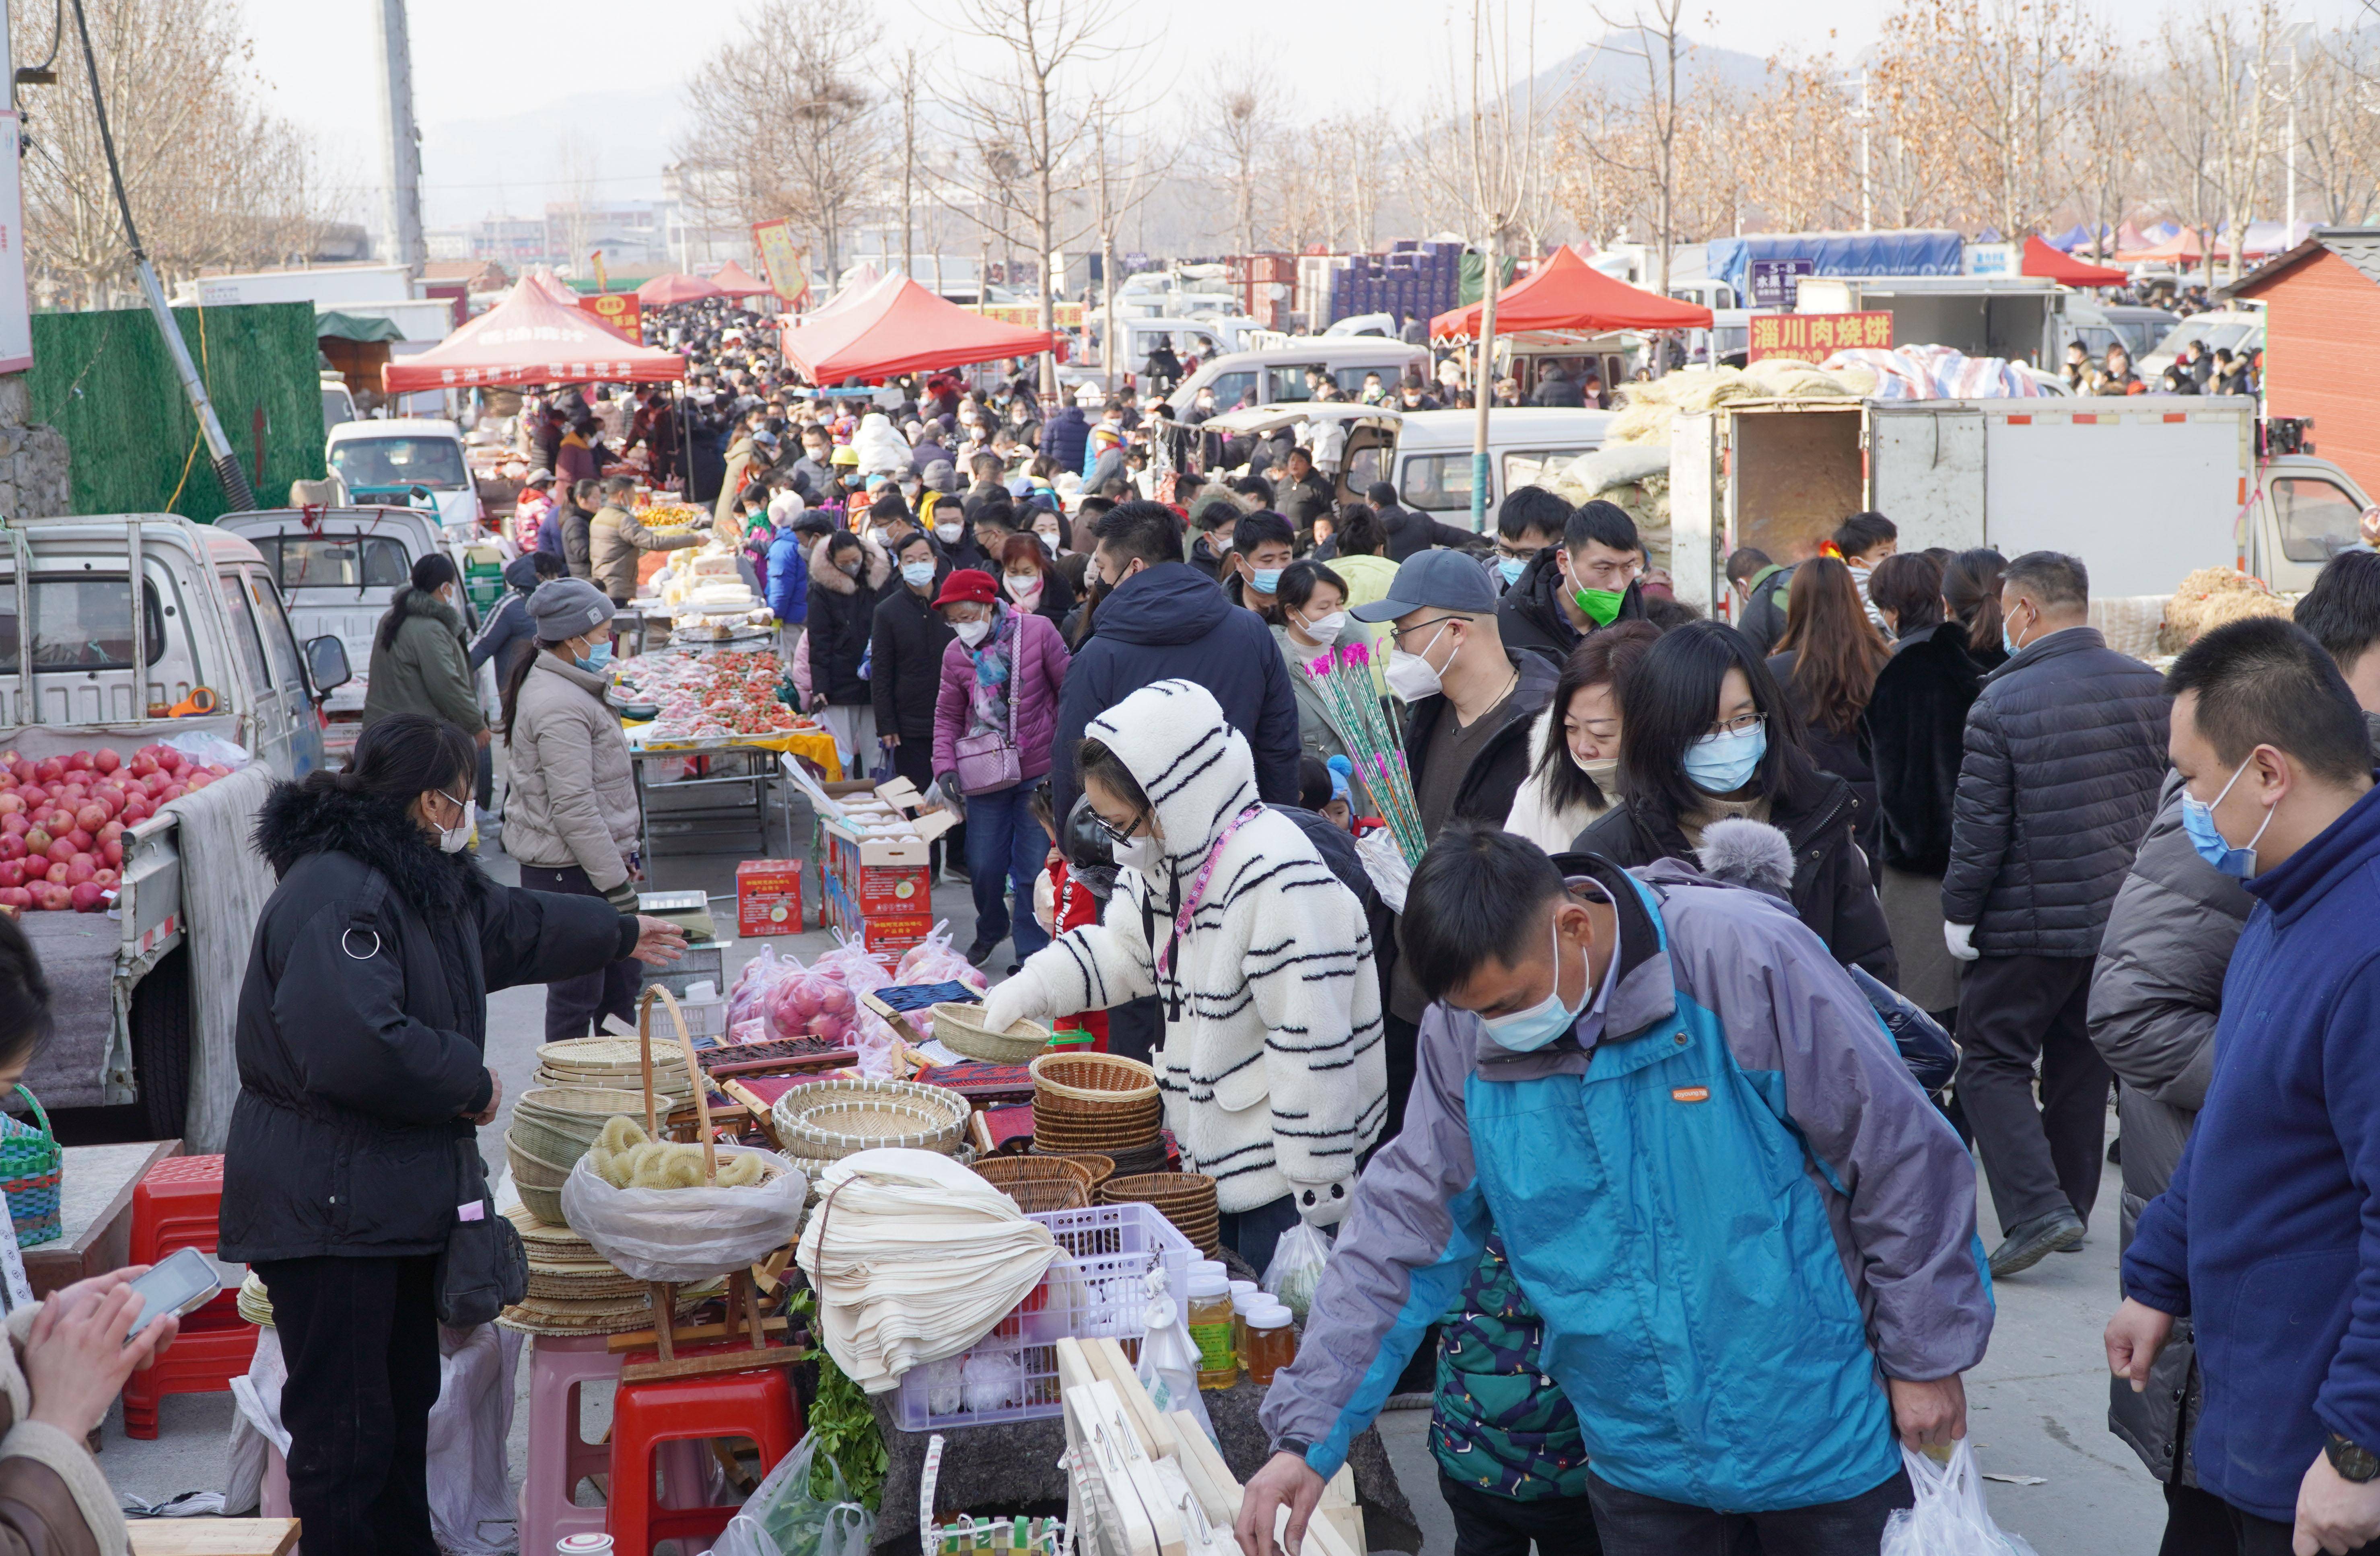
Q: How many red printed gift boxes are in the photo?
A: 3